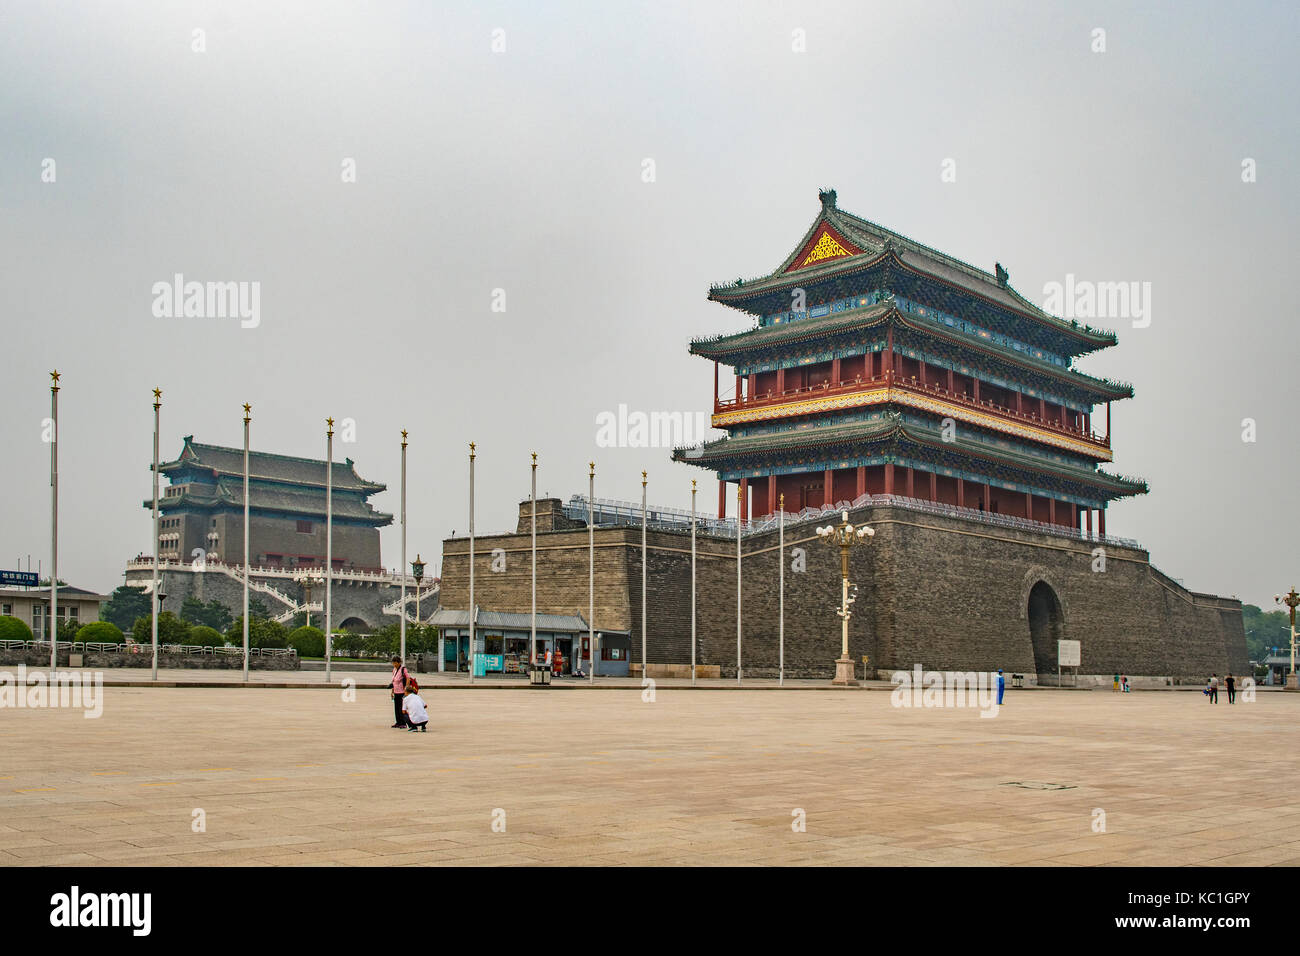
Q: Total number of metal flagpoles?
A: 12